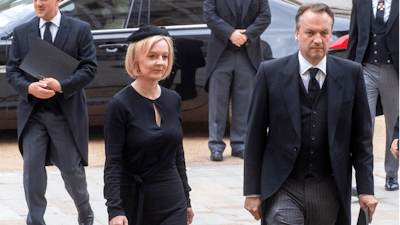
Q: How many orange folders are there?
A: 0